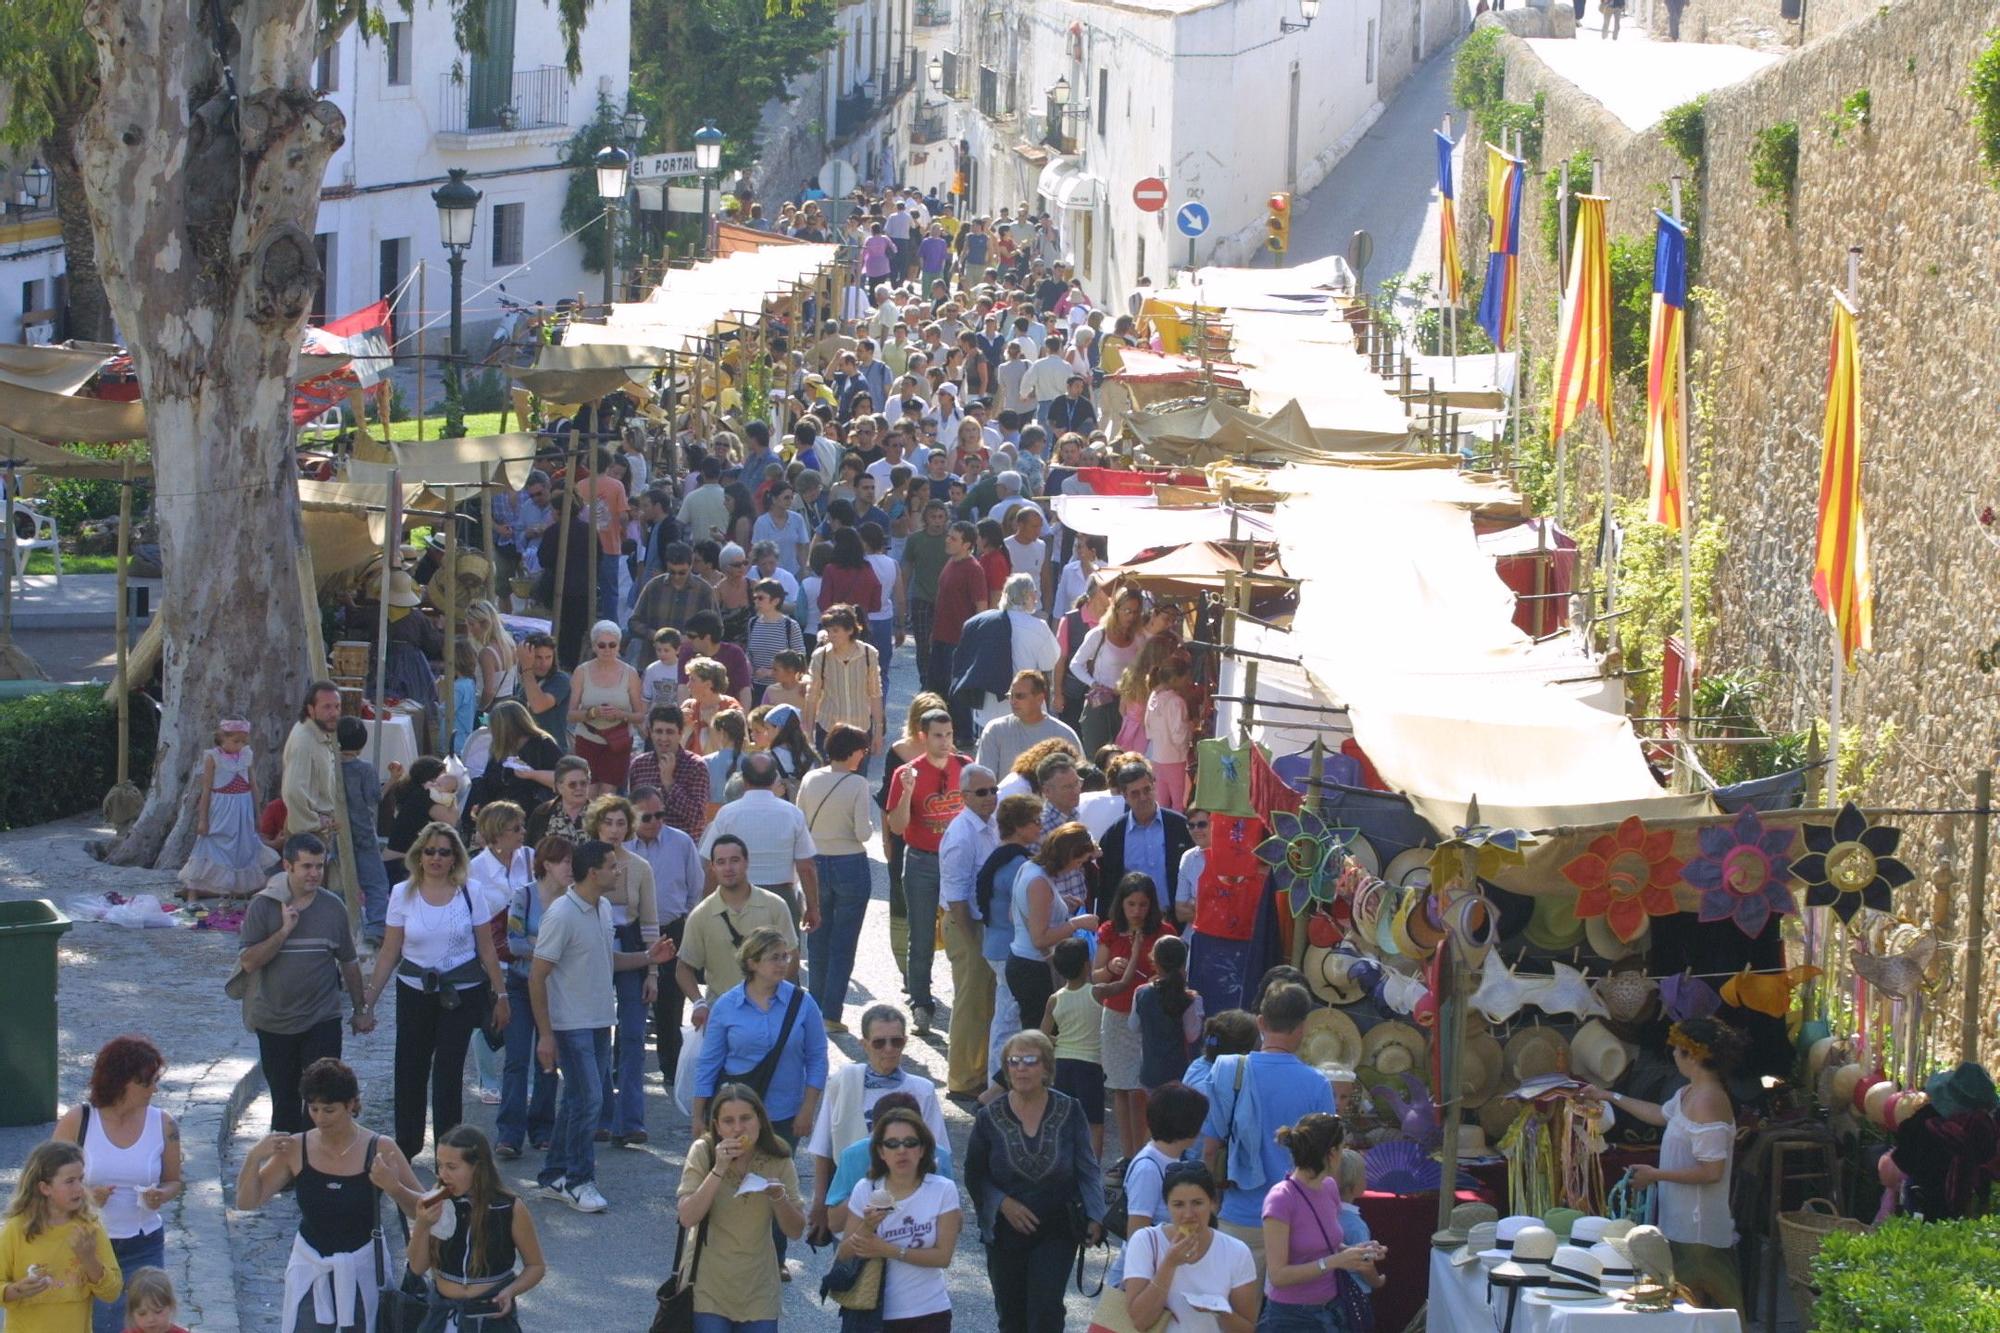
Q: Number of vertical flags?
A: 5